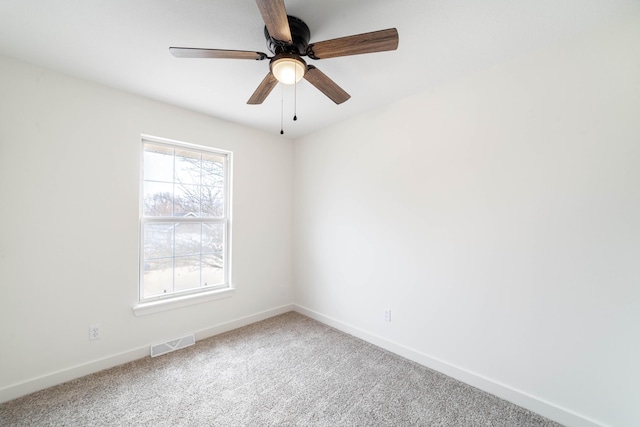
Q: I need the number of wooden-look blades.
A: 5